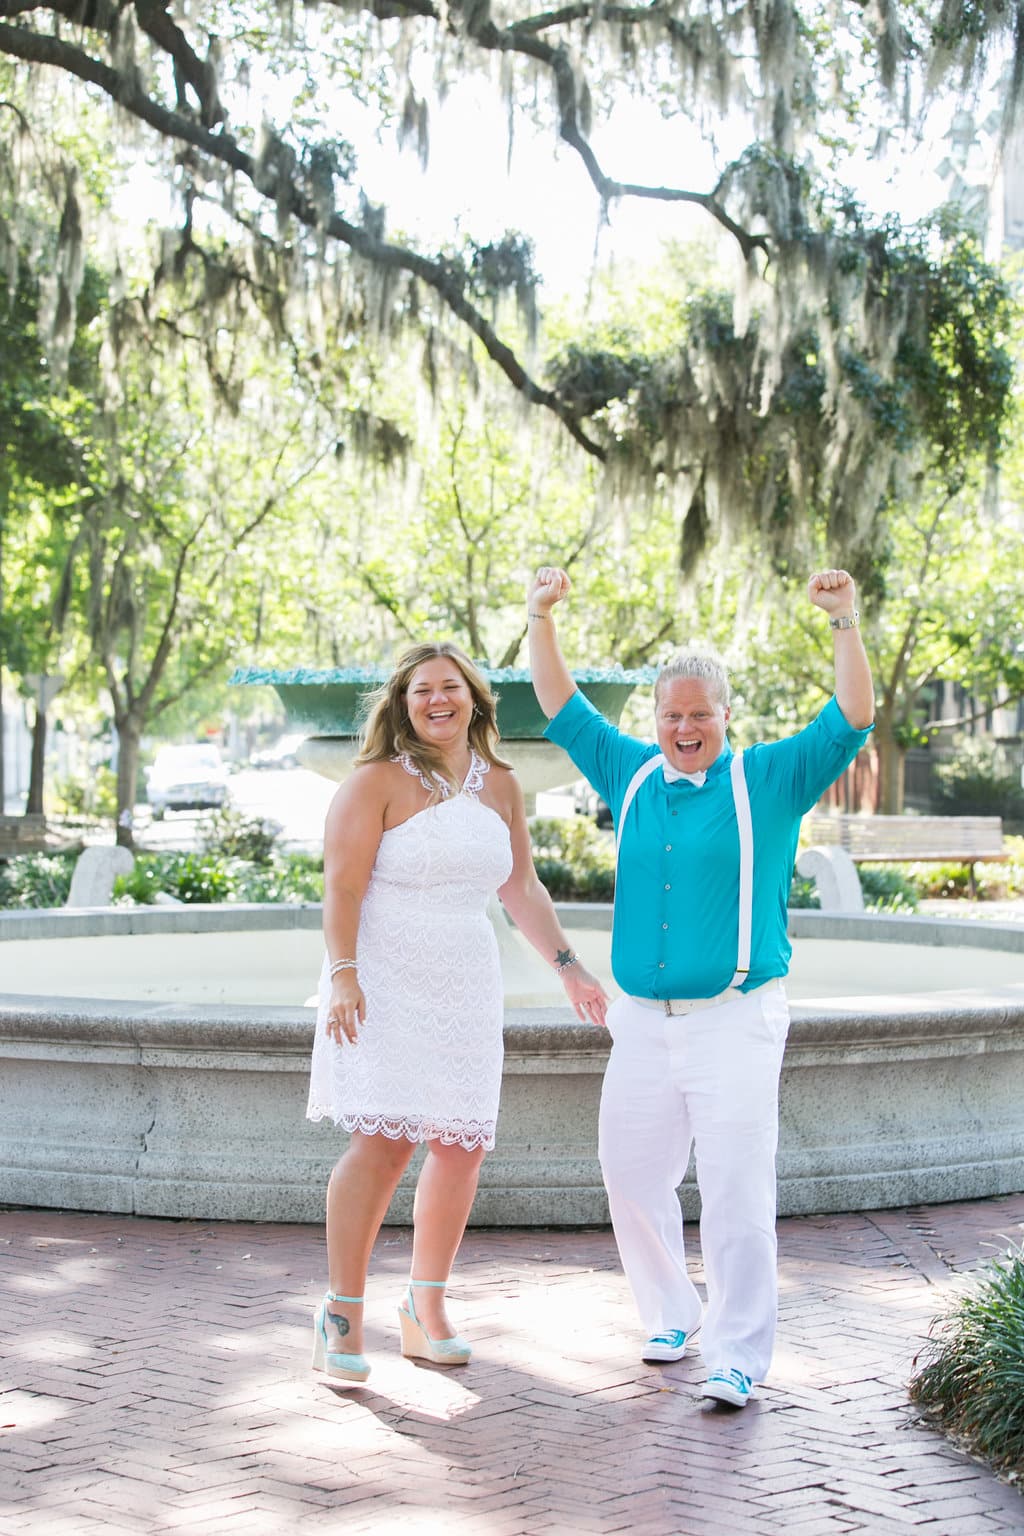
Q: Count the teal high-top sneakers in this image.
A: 2